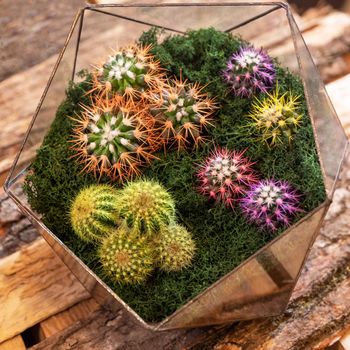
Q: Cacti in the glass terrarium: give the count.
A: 11